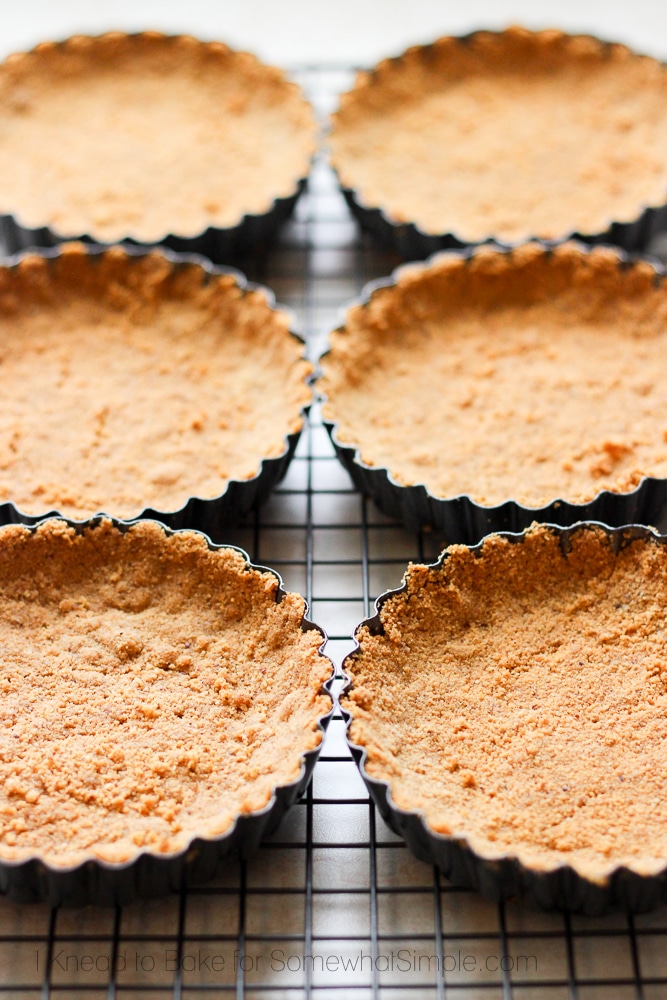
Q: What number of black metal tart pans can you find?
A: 6